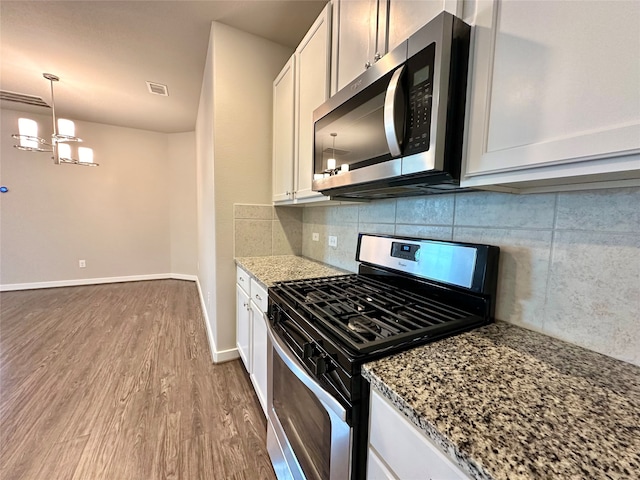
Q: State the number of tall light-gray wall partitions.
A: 1